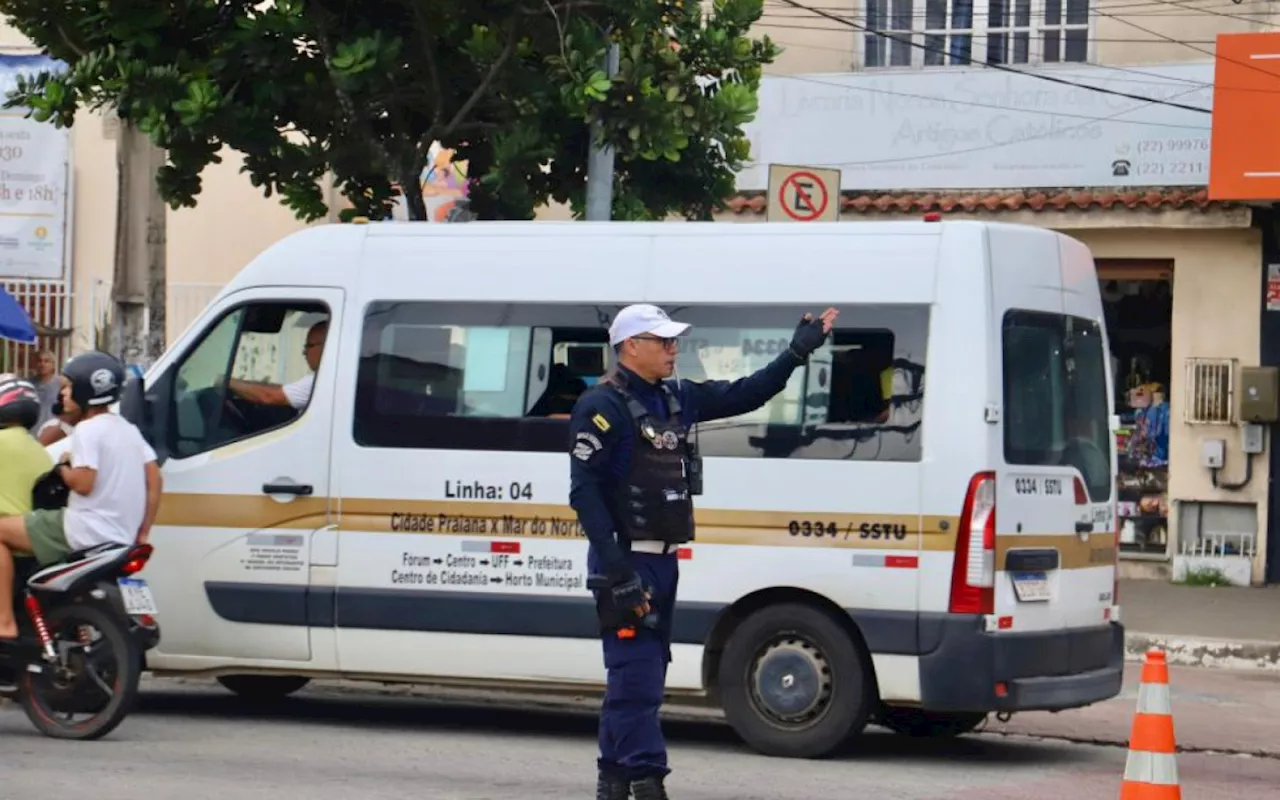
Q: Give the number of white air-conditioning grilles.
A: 1